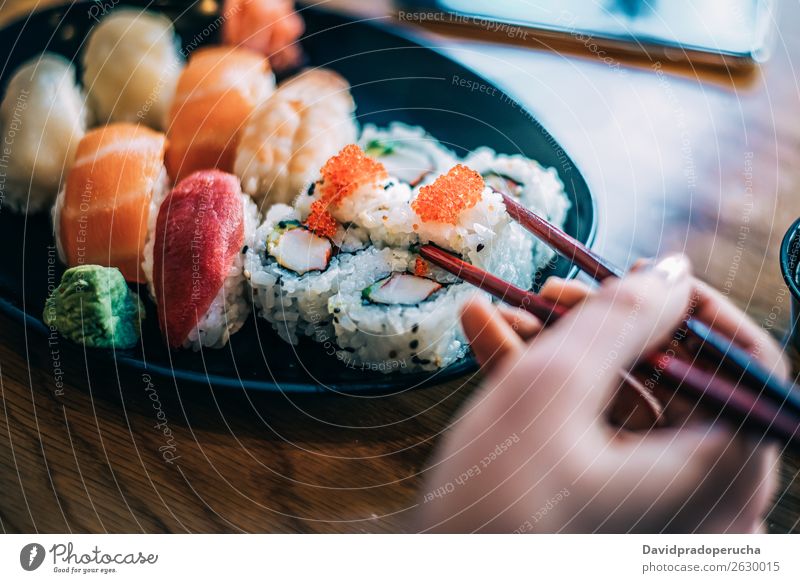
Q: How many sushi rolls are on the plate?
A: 6